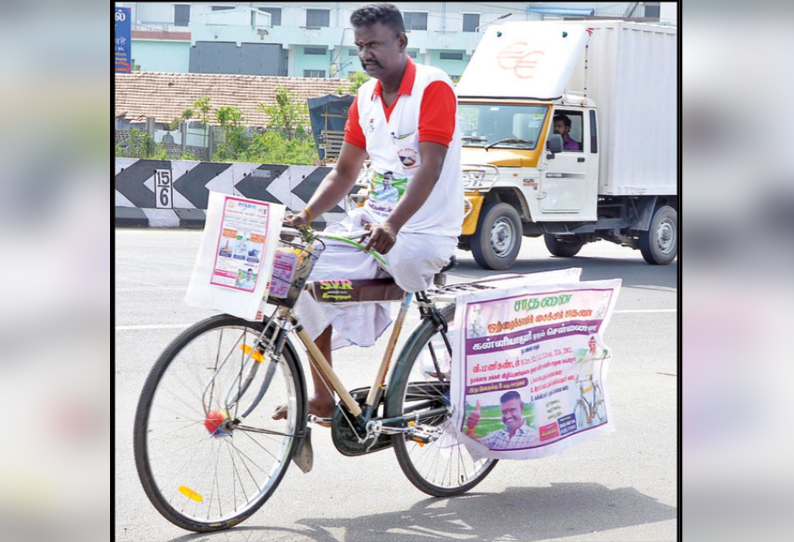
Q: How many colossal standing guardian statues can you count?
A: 0